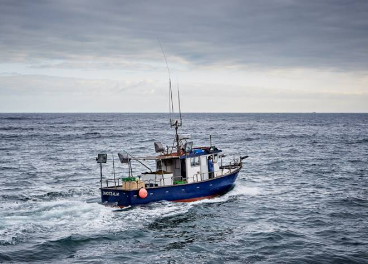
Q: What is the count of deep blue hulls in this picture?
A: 1